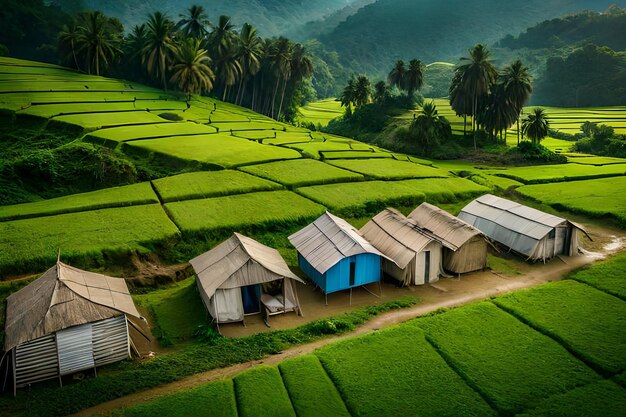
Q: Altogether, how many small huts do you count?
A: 6